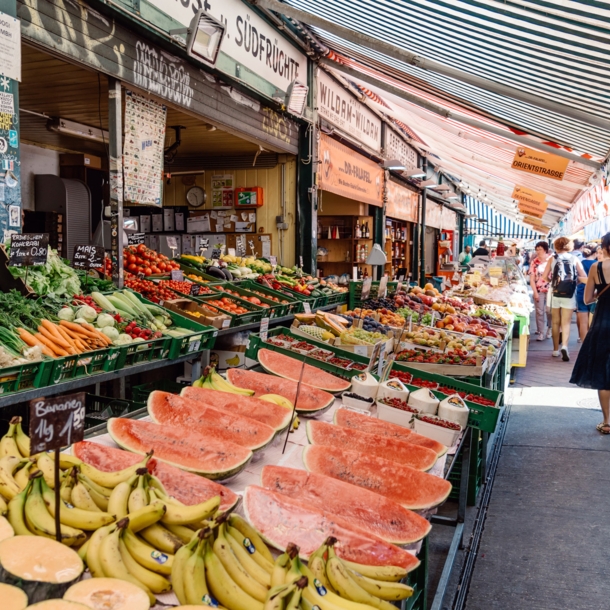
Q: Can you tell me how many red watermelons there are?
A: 11